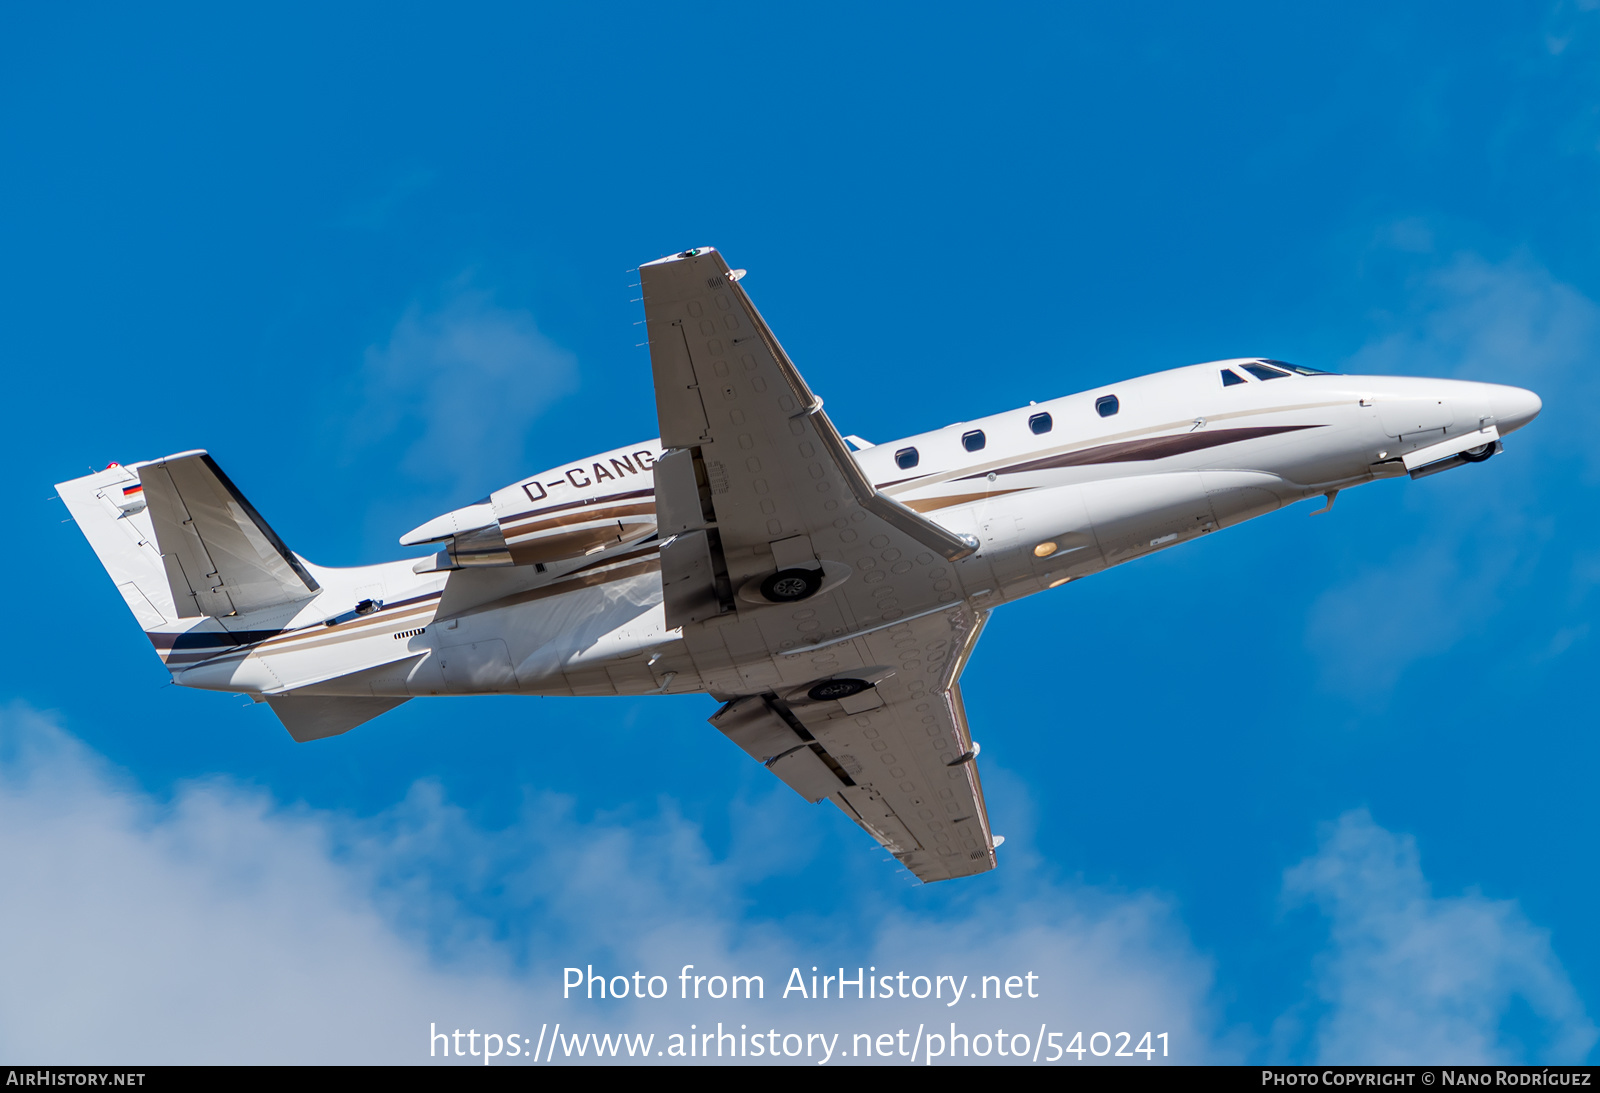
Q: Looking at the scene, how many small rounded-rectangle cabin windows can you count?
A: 4